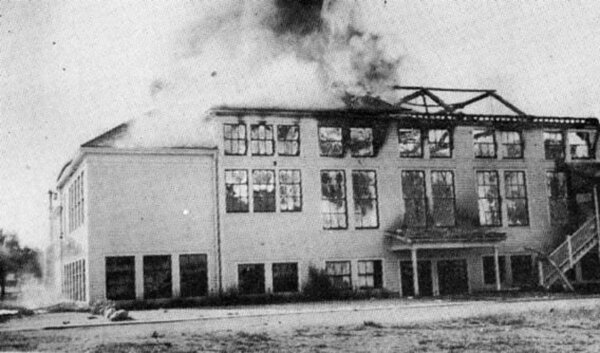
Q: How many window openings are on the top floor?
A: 11